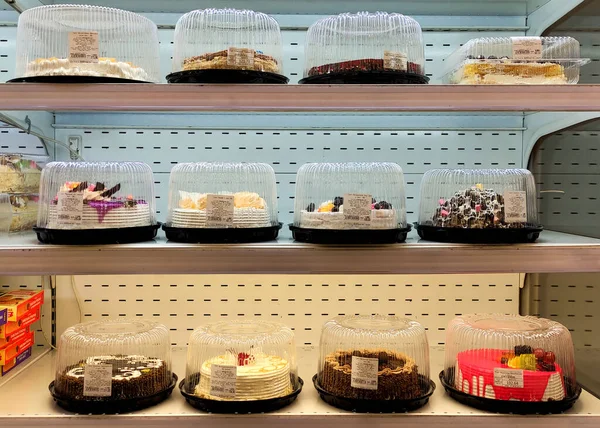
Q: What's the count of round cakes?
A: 11